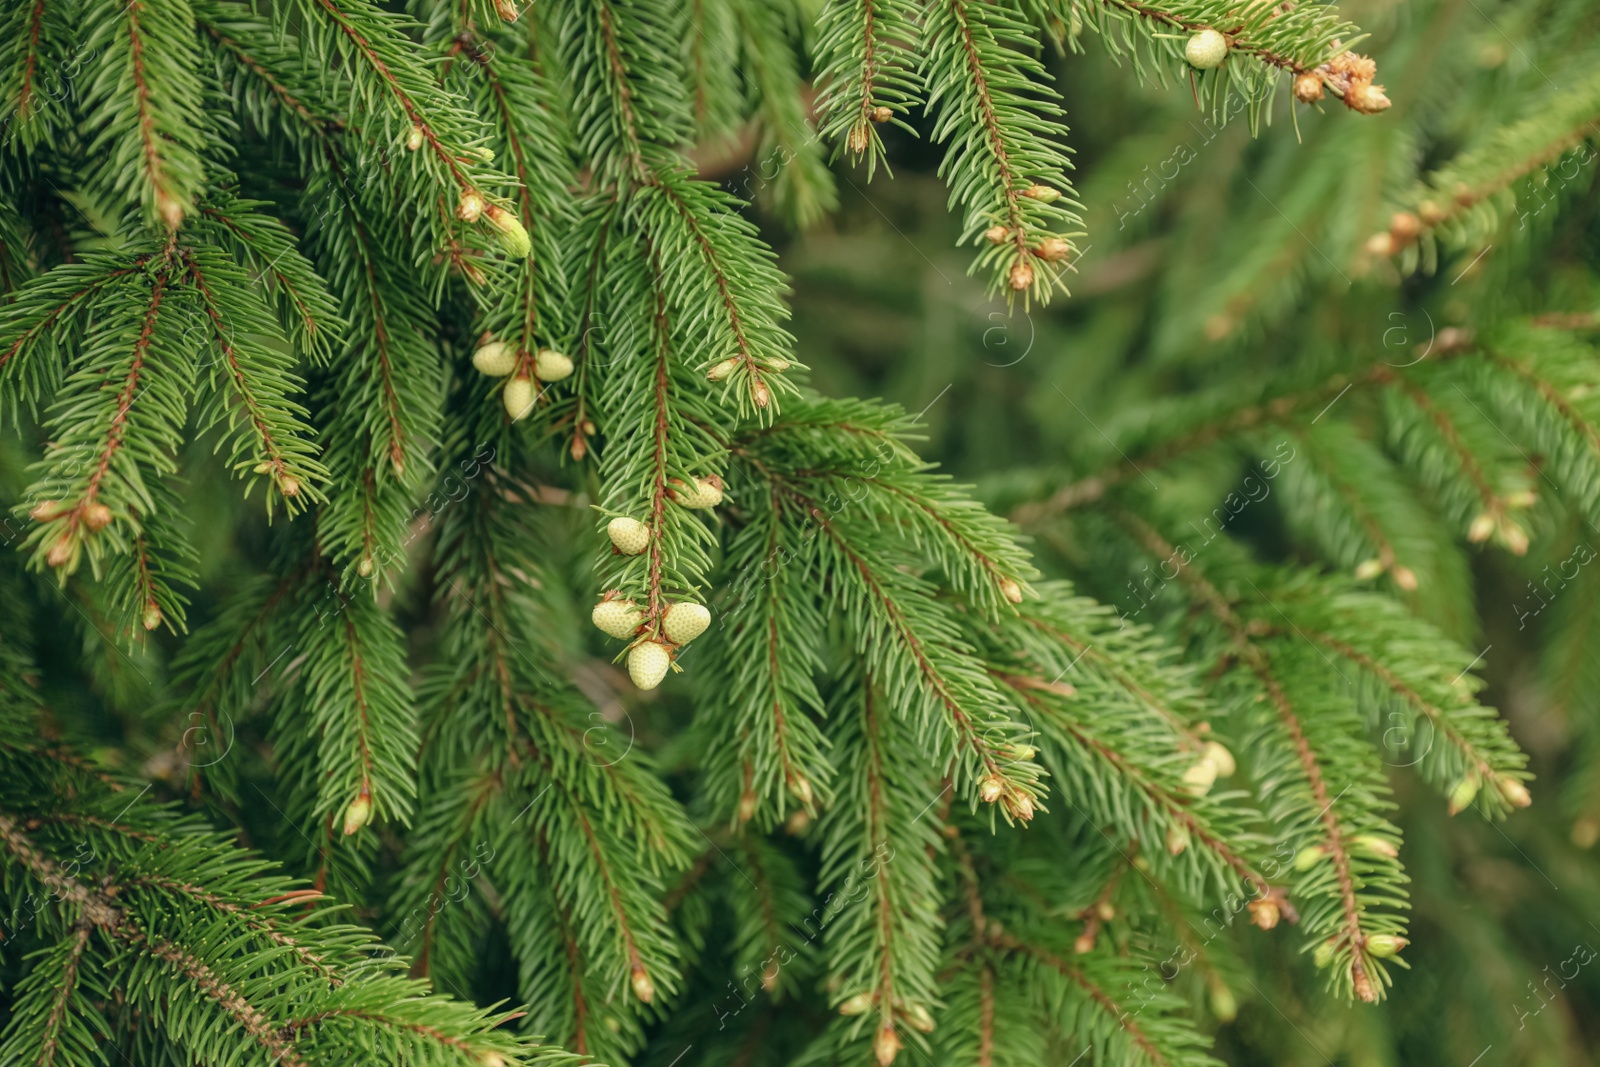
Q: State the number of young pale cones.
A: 11